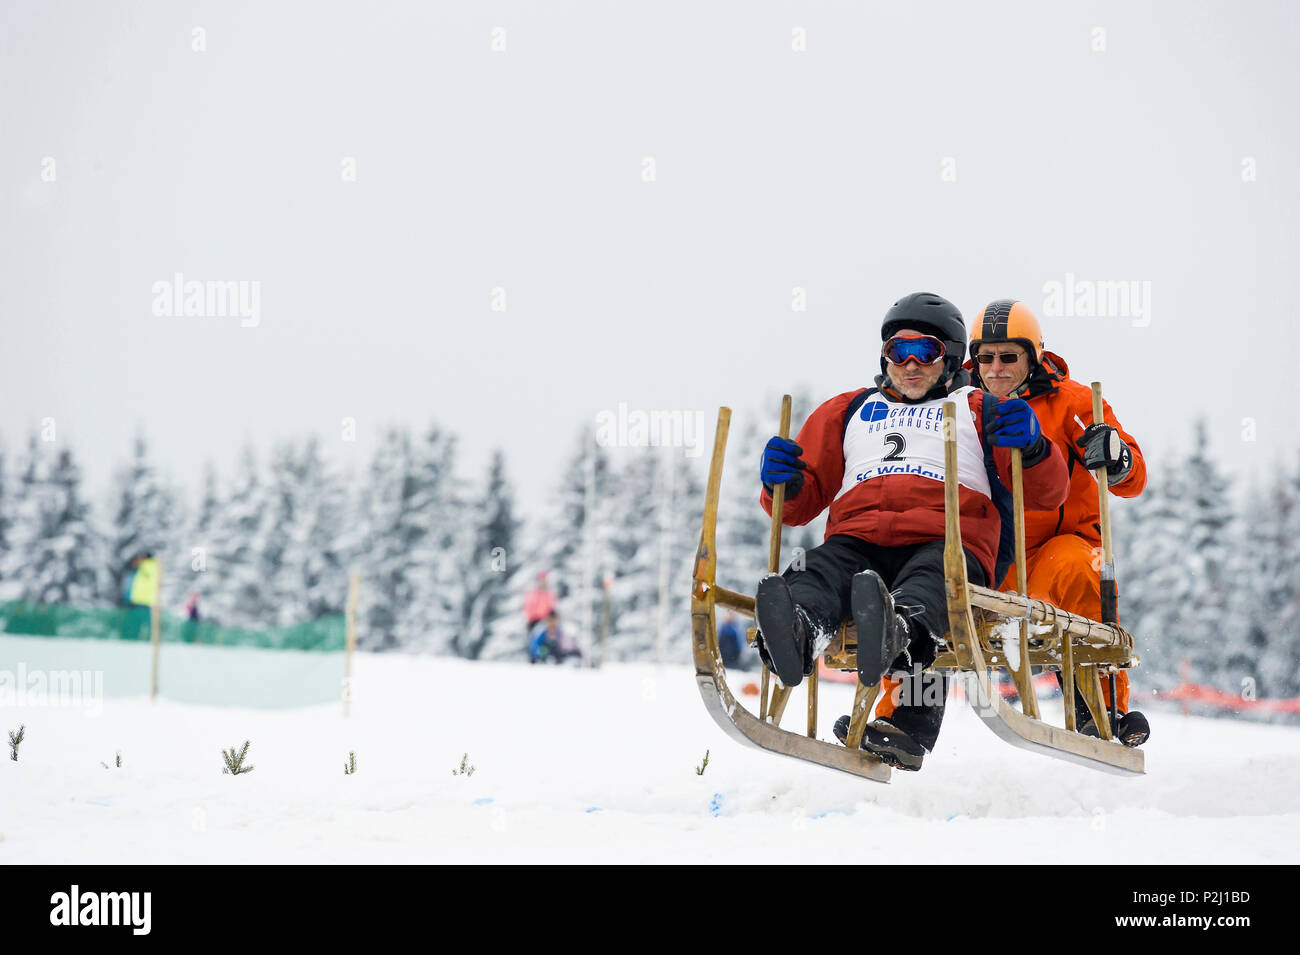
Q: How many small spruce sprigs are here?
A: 6